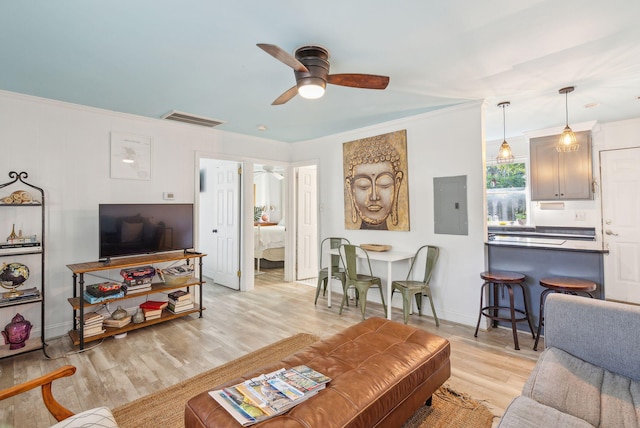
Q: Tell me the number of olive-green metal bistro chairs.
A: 3